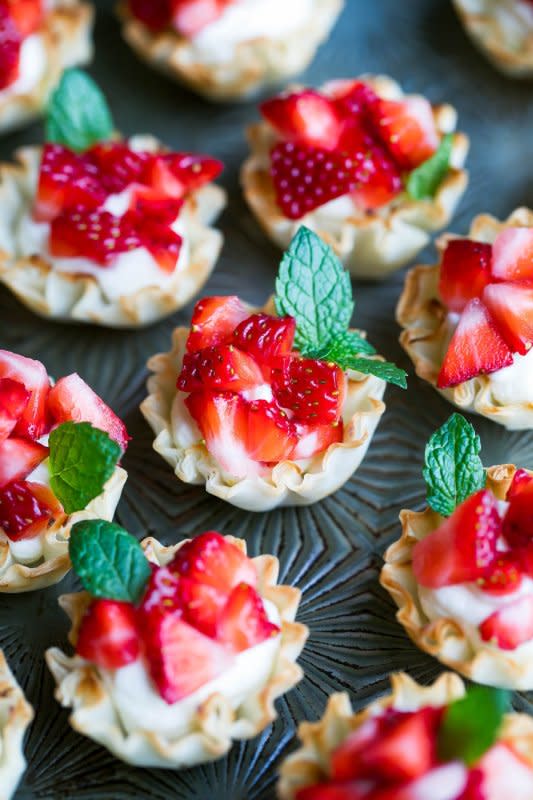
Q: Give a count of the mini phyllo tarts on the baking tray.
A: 12